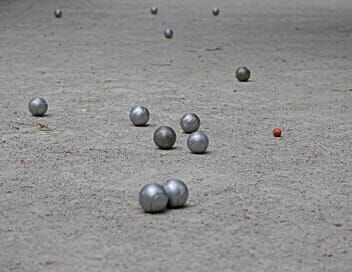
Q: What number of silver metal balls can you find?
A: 12